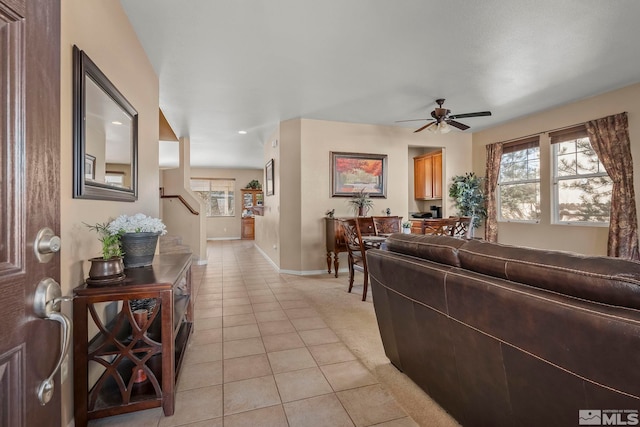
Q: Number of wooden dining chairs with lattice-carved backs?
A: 4